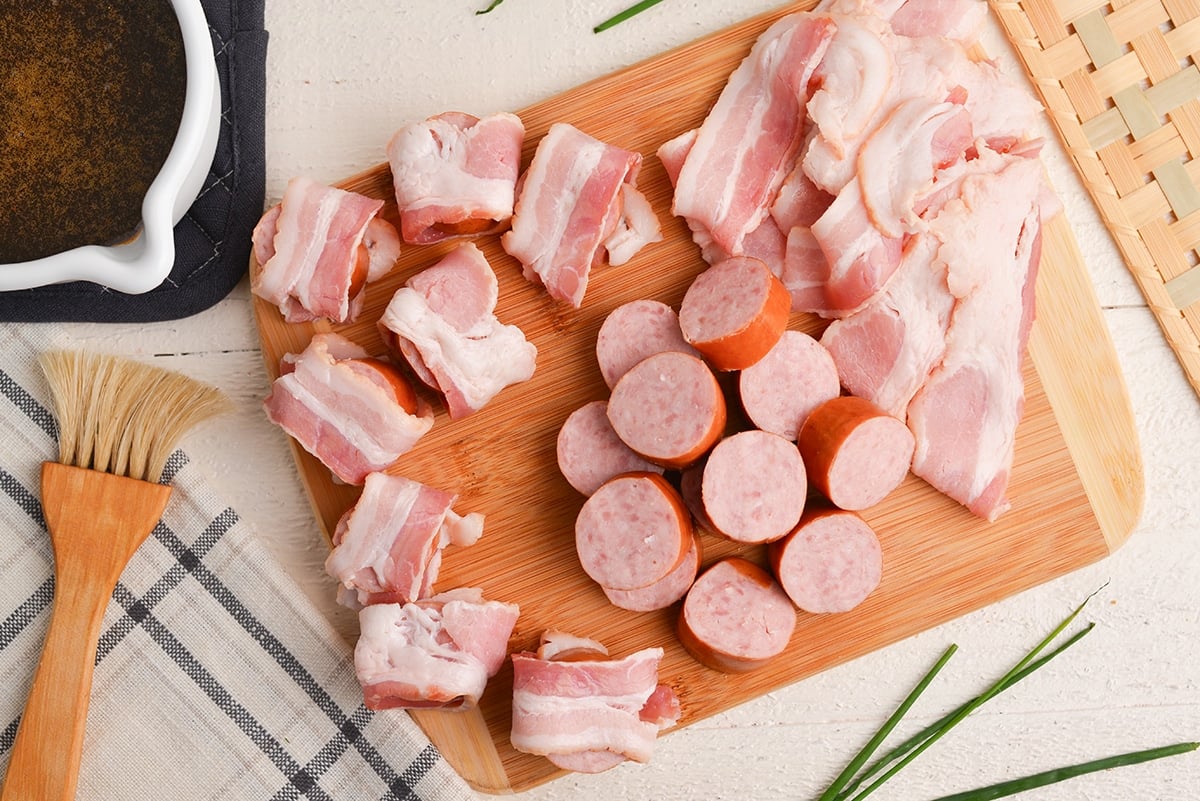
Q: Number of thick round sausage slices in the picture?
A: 12